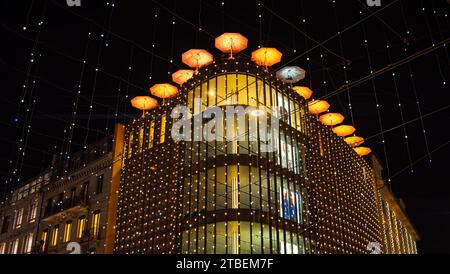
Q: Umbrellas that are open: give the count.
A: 13